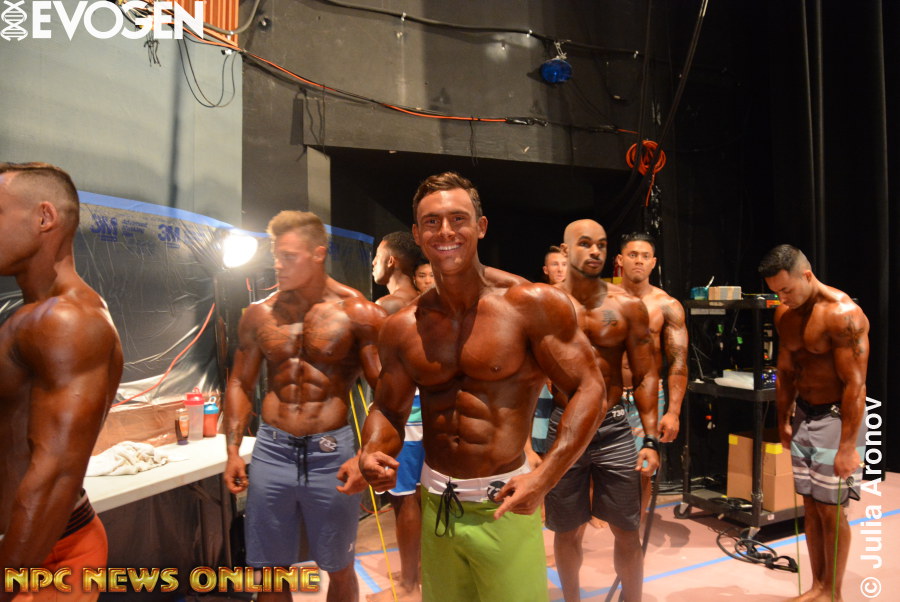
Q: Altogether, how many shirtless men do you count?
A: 9